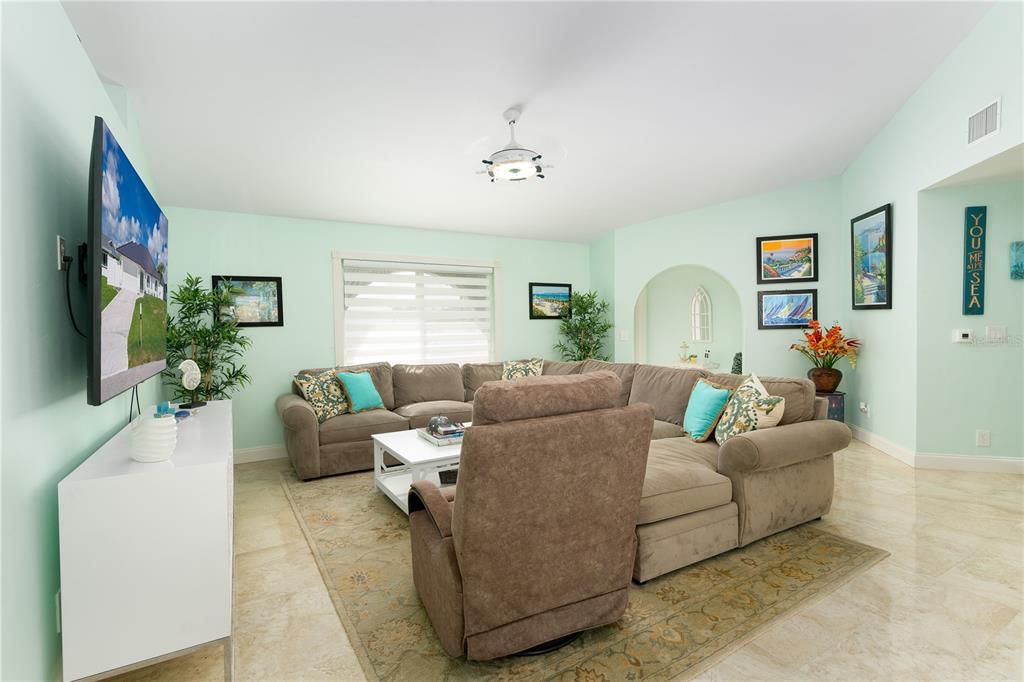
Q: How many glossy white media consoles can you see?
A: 1